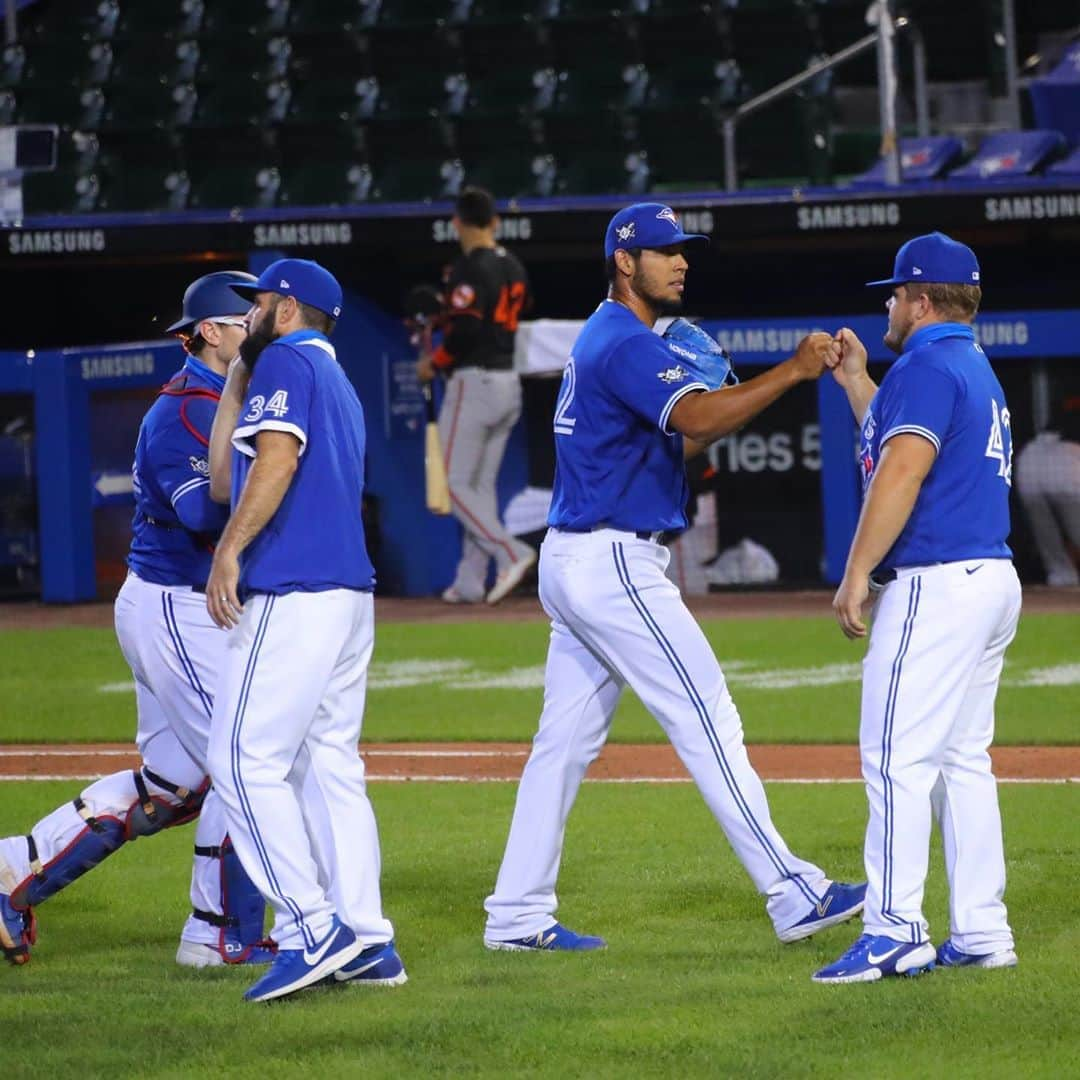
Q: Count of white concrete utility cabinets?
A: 0